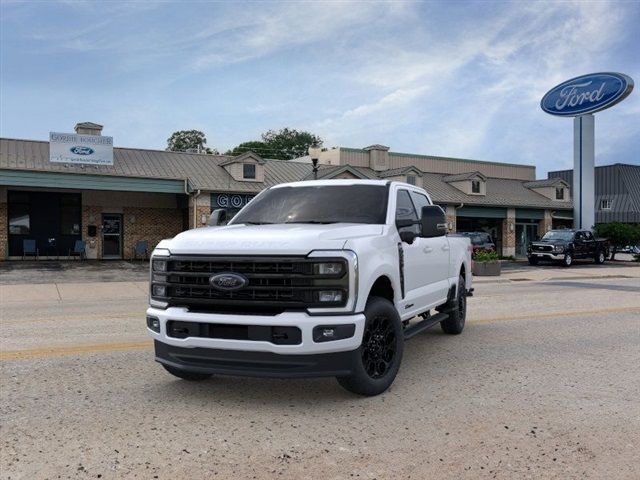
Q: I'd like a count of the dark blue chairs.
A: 3